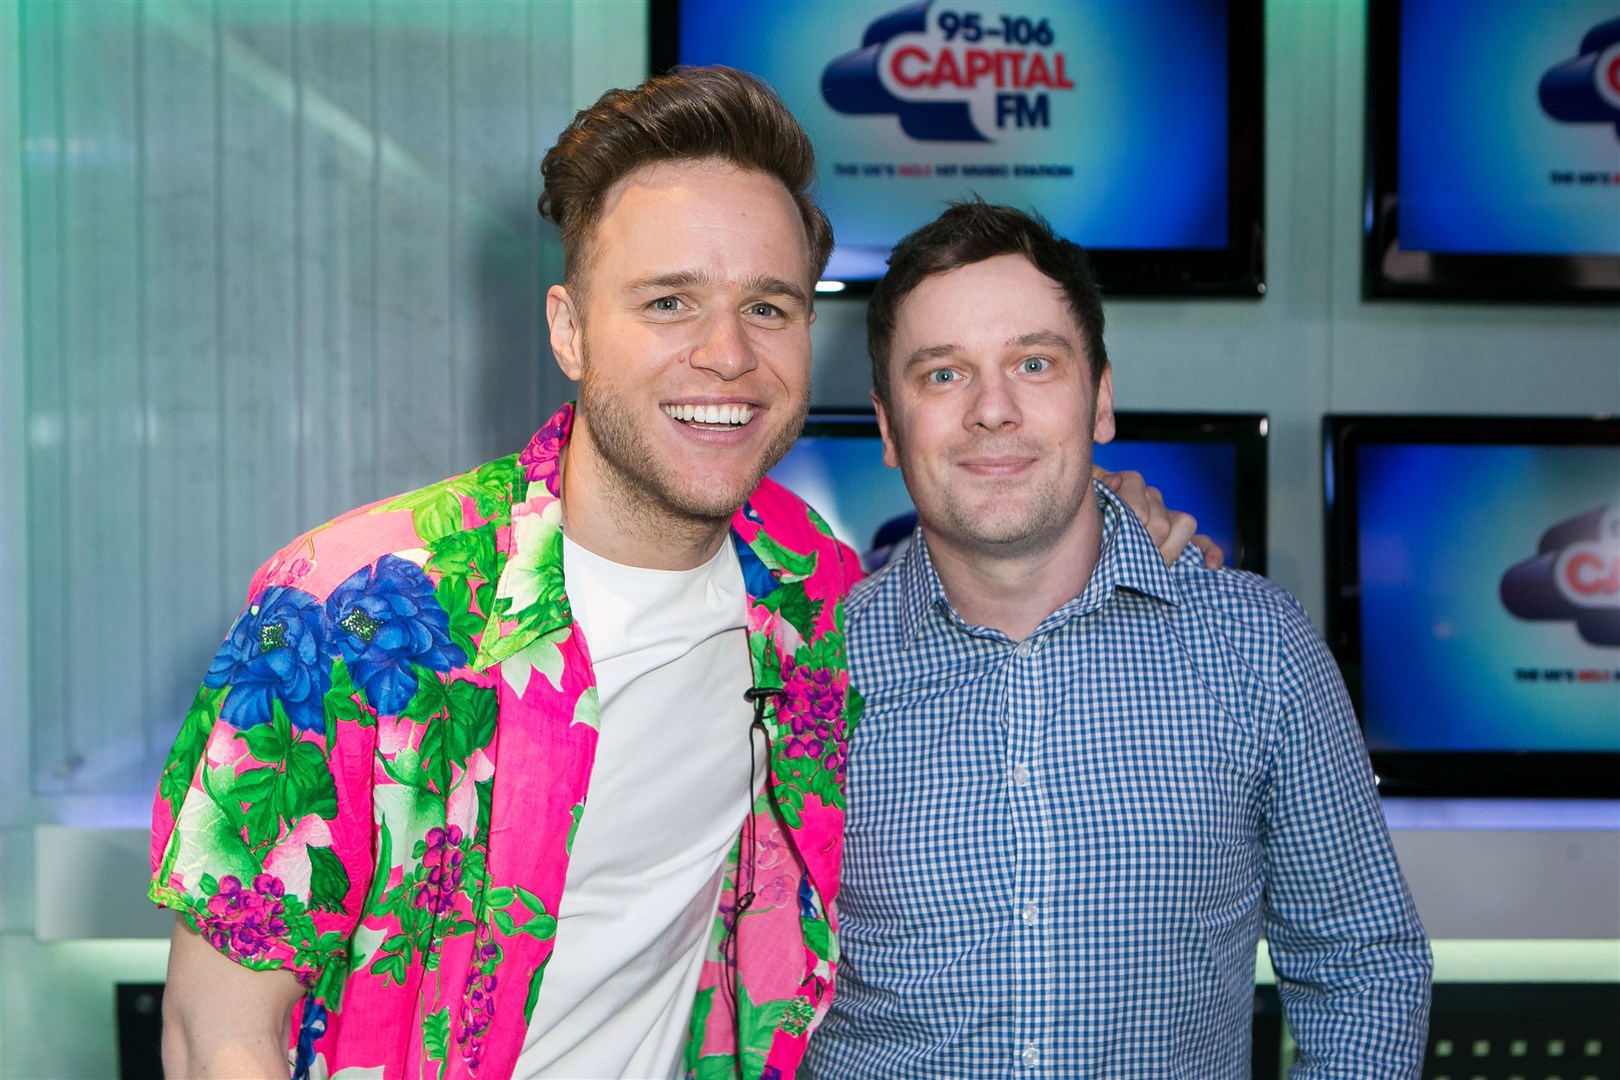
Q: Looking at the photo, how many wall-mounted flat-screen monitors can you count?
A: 4